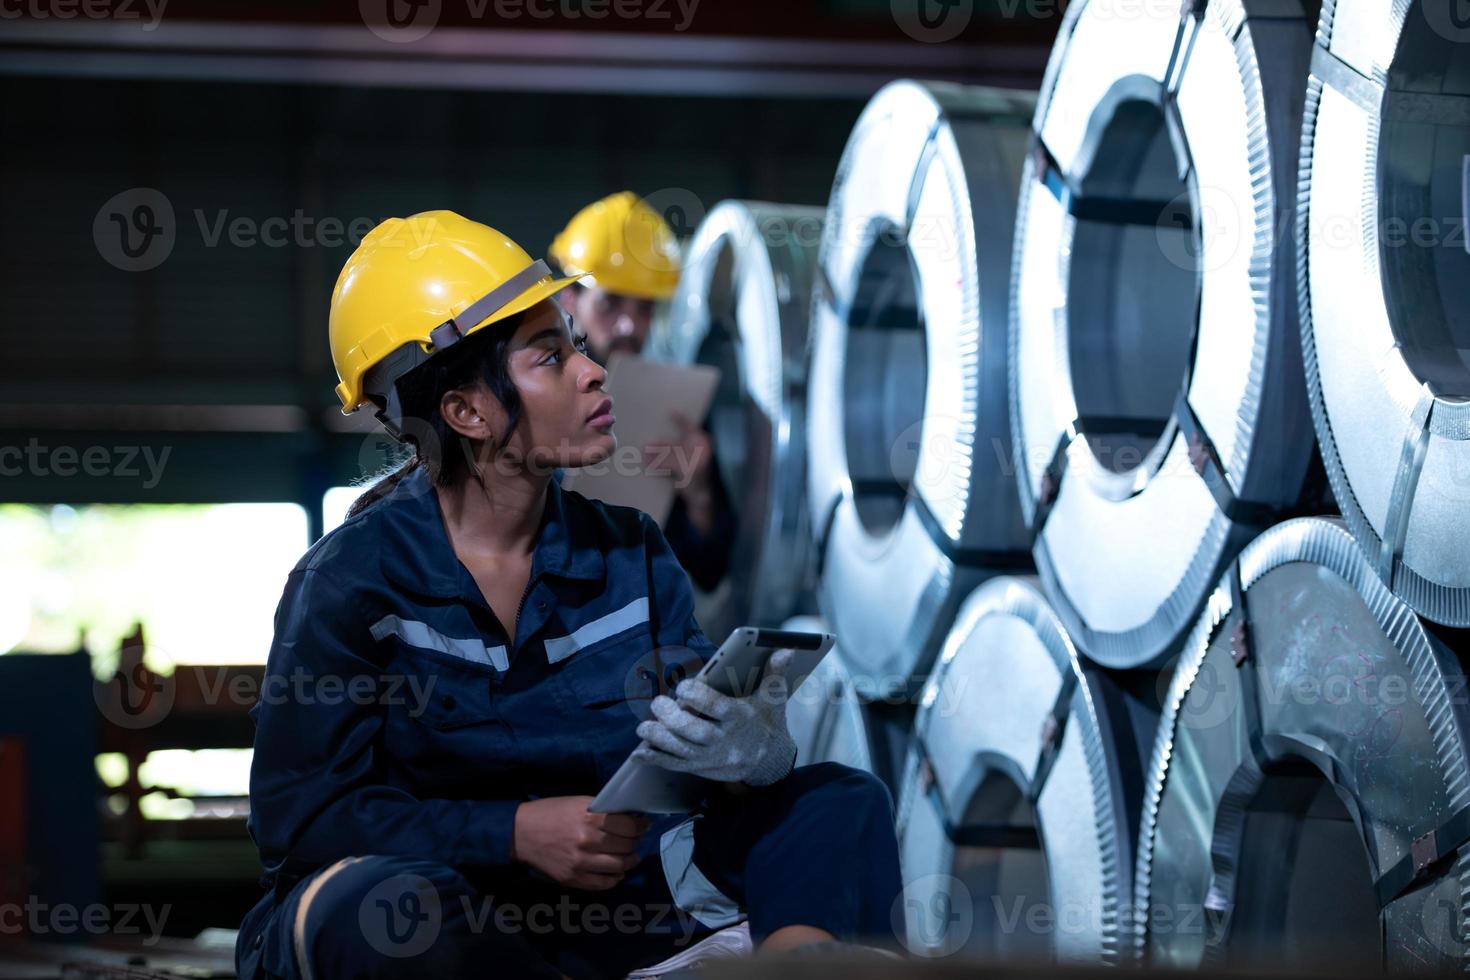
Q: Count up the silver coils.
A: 7